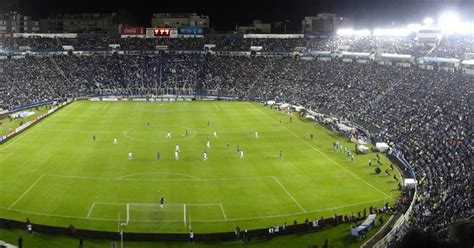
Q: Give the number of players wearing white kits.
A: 10